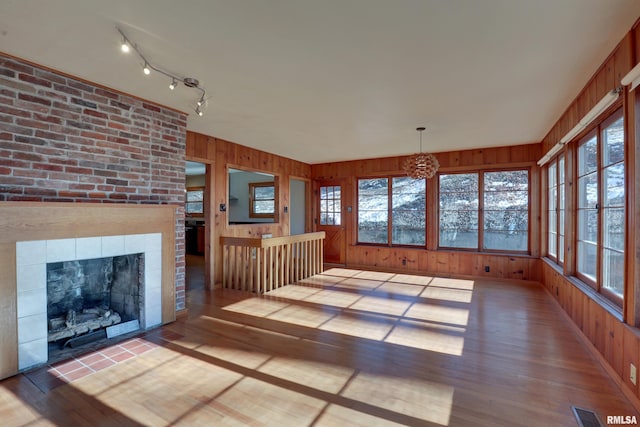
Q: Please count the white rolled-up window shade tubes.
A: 3